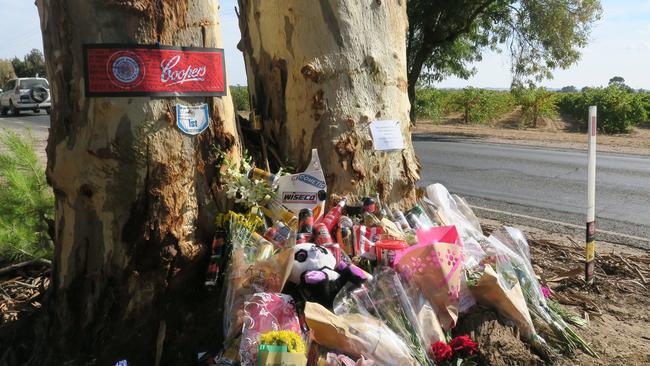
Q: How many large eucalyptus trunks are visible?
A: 2